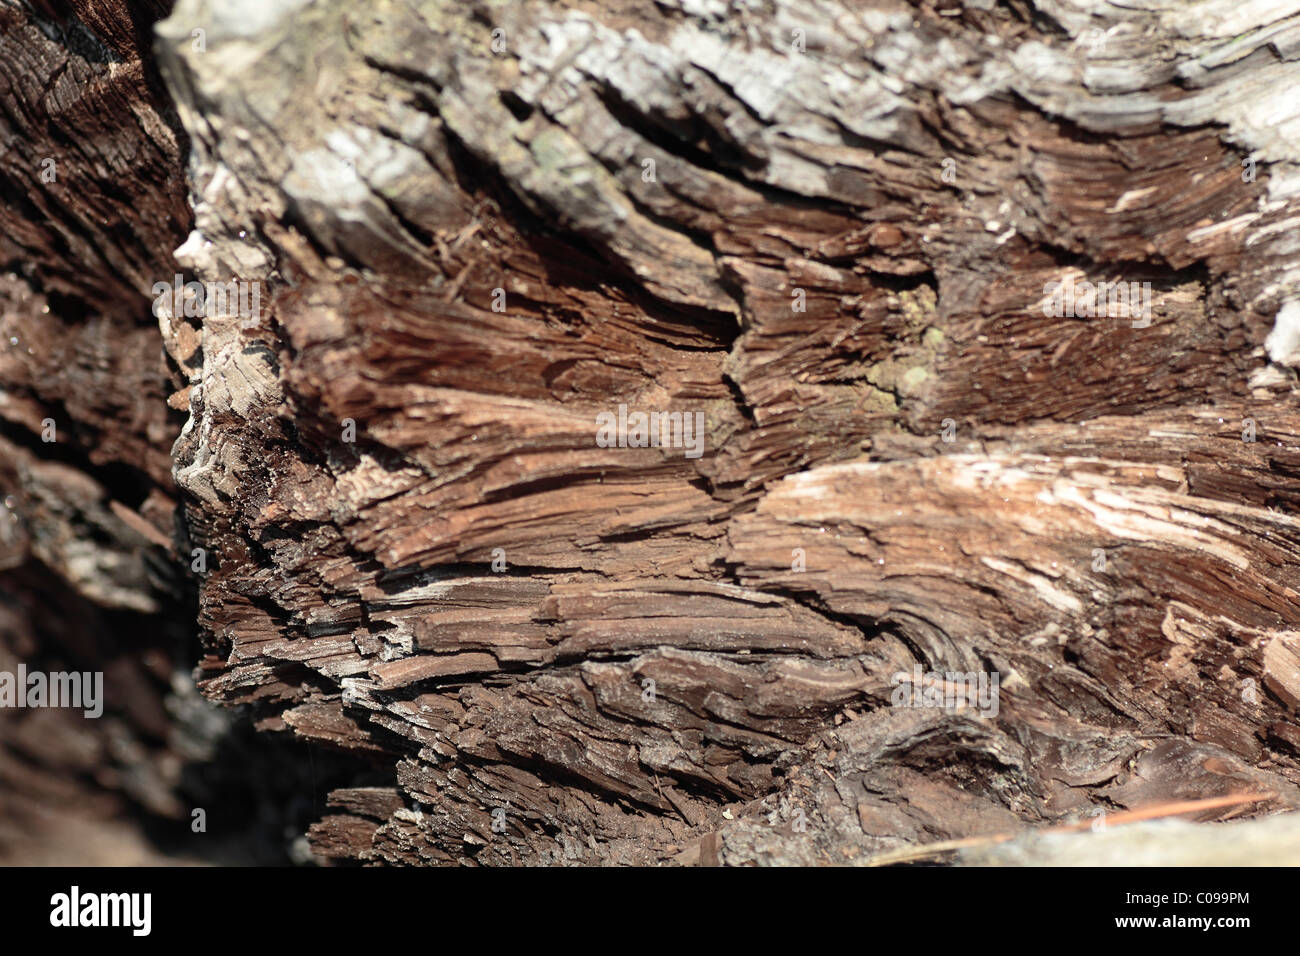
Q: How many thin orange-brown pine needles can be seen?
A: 1